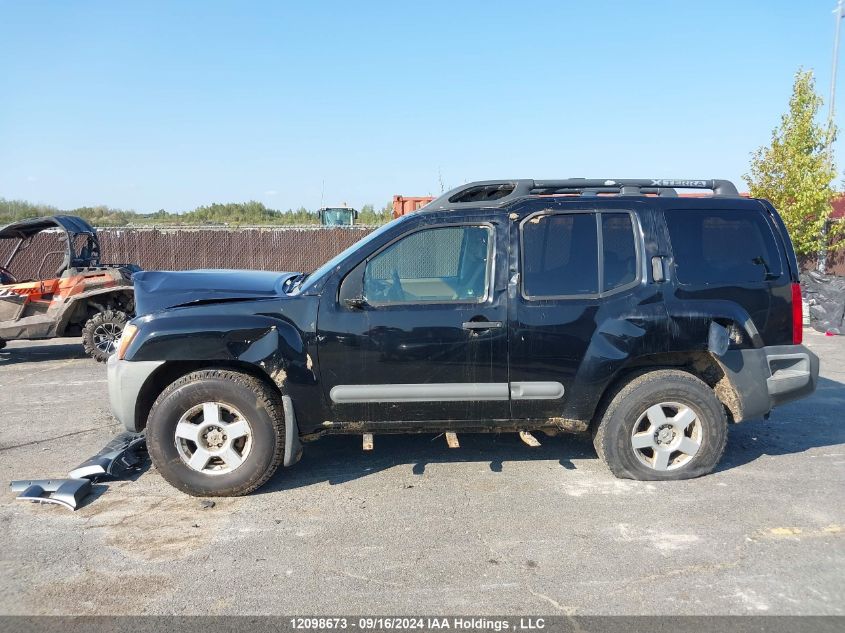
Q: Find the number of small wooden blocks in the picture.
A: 3